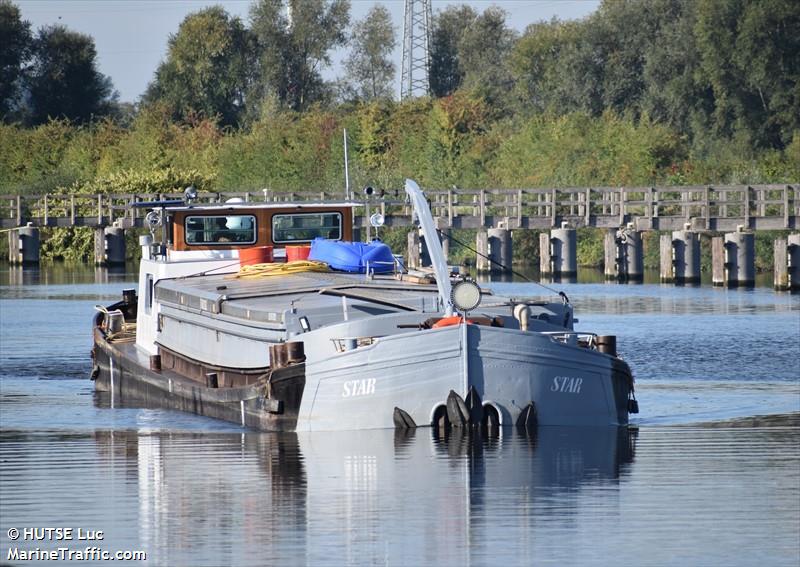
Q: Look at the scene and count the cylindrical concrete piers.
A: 9